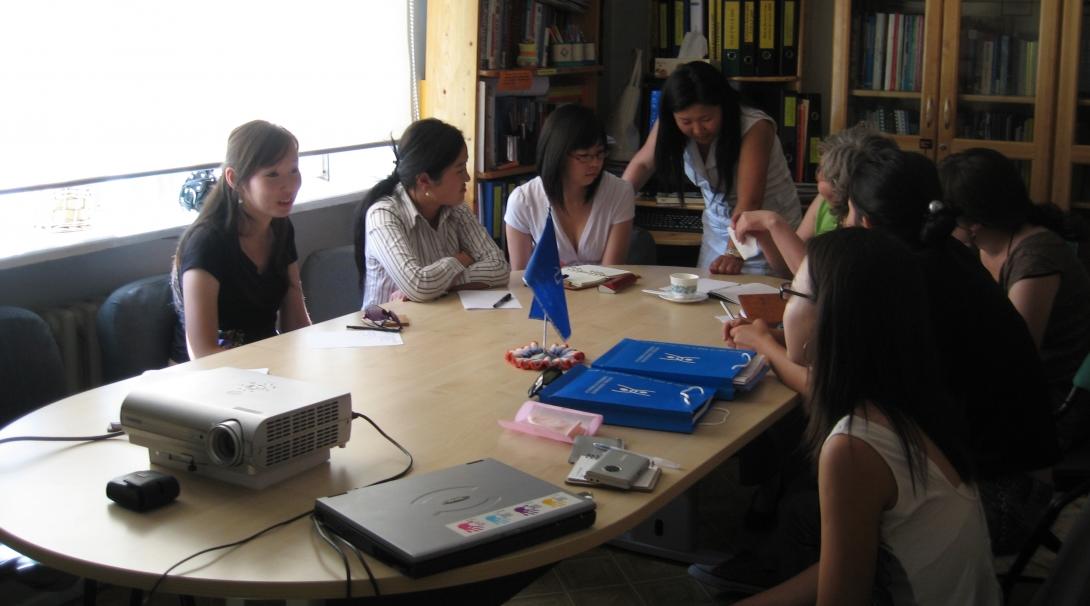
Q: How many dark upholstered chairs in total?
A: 4